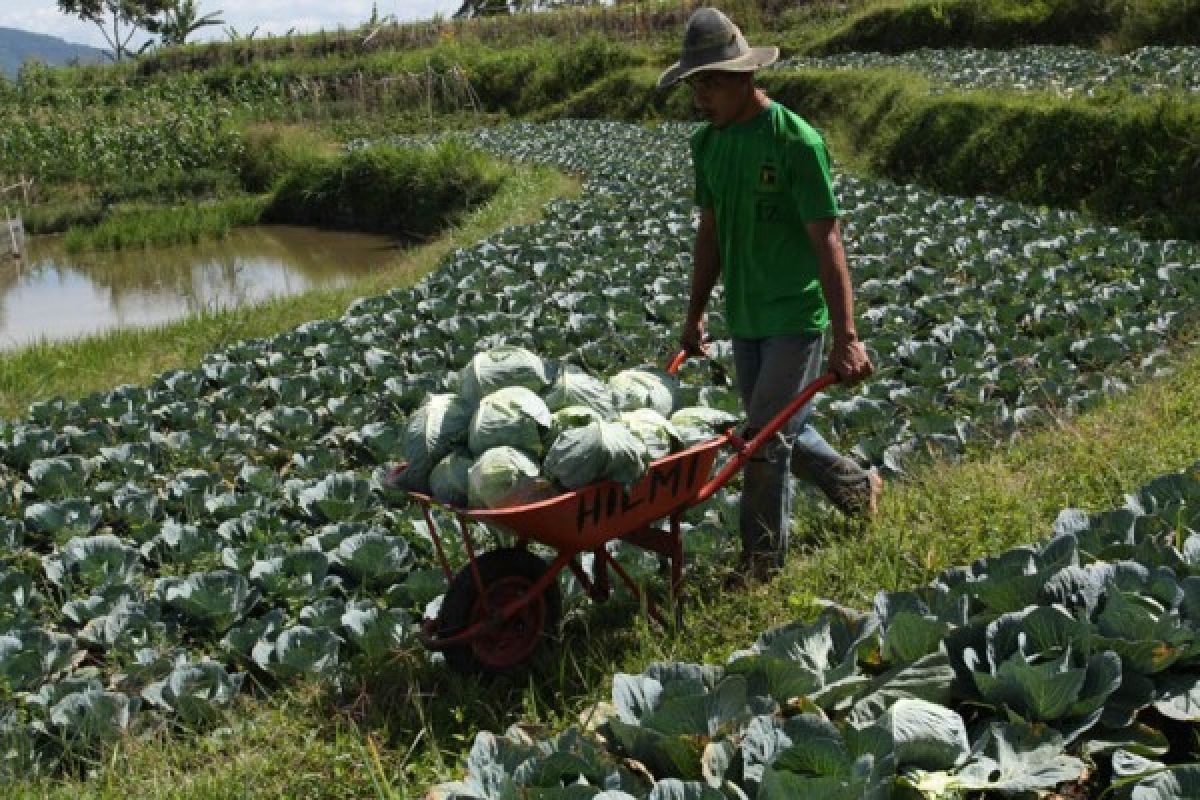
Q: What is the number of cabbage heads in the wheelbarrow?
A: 11